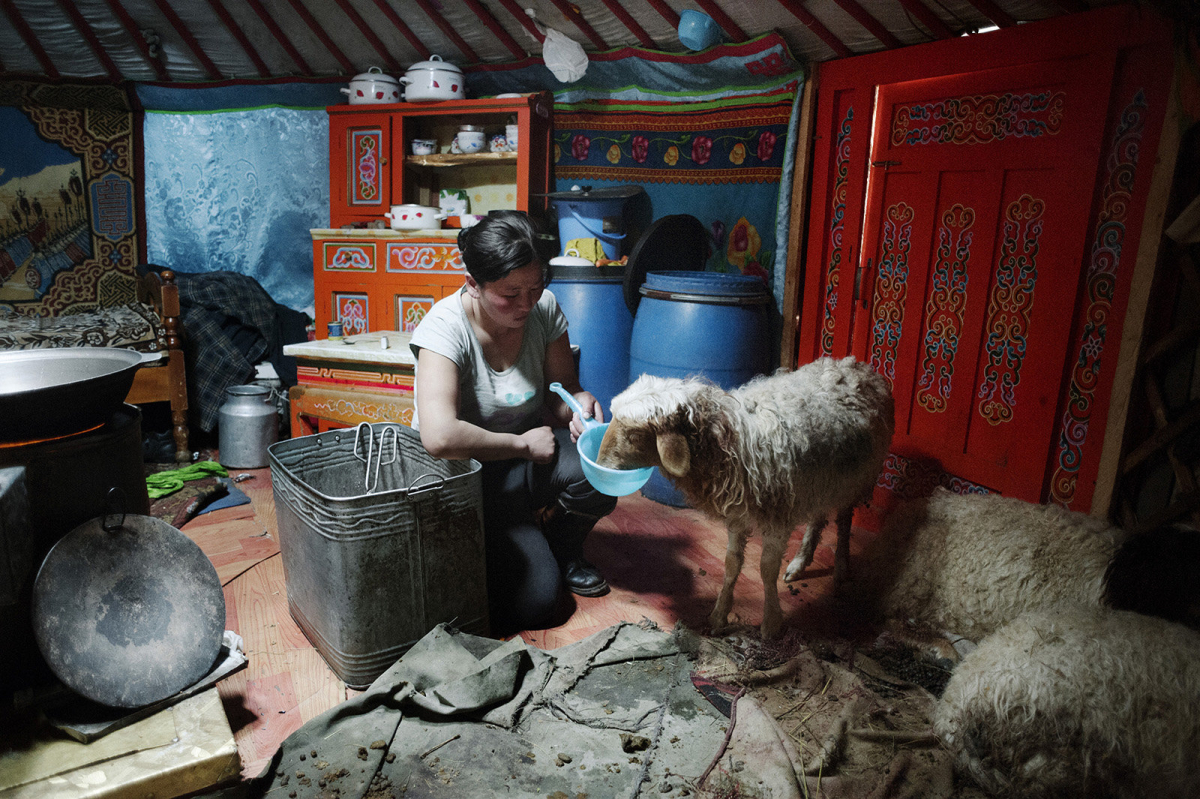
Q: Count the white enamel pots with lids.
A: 2